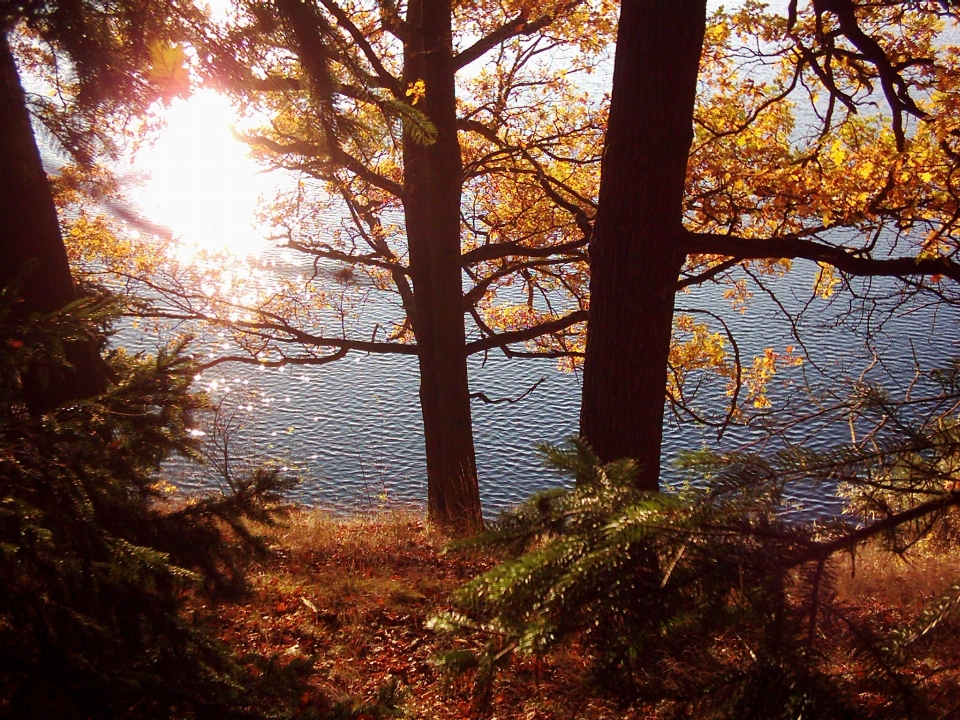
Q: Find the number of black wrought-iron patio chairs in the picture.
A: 0